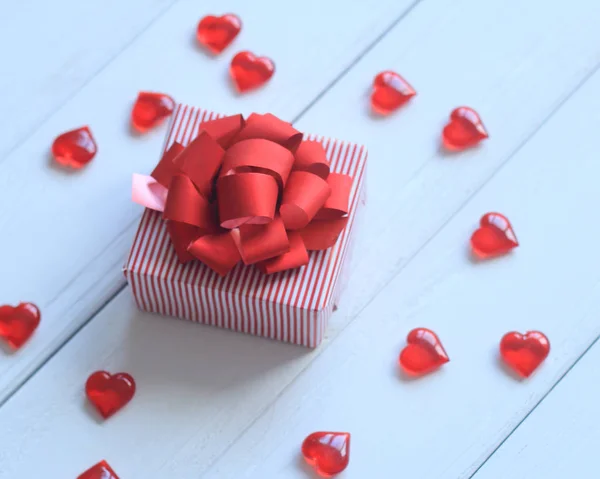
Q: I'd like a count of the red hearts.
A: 13